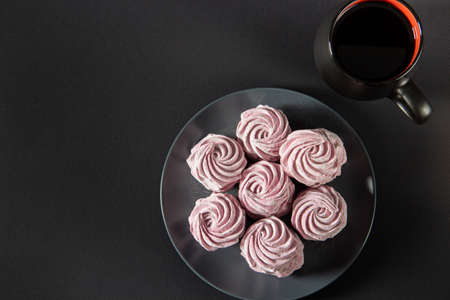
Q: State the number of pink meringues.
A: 7